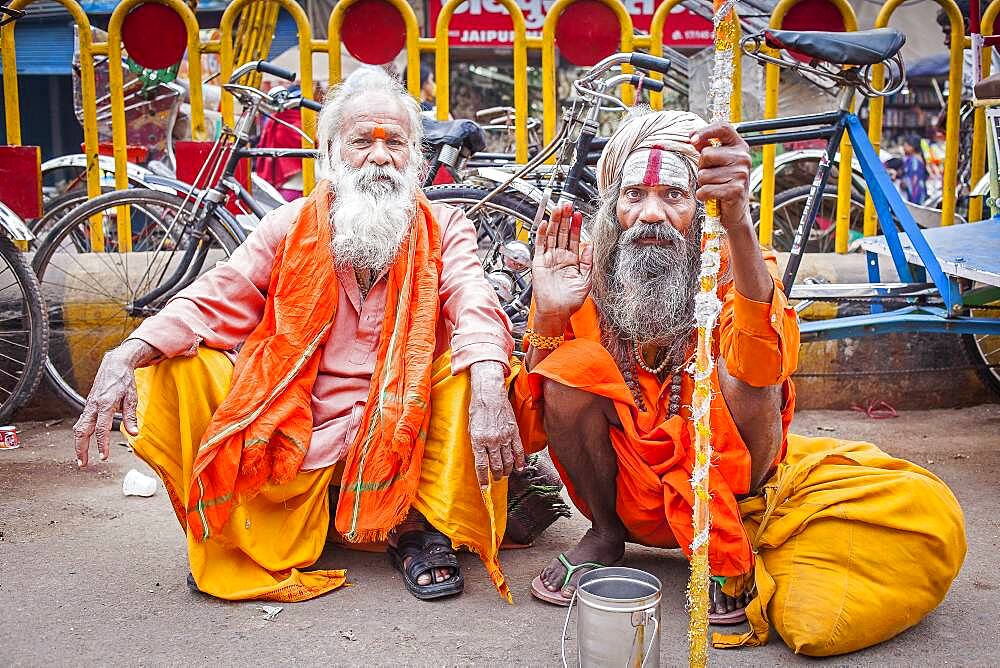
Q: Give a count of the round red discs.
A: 4